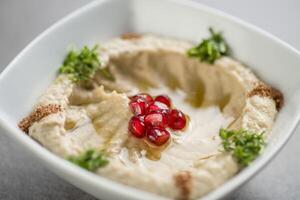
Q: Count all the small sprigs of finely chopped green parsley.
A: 4